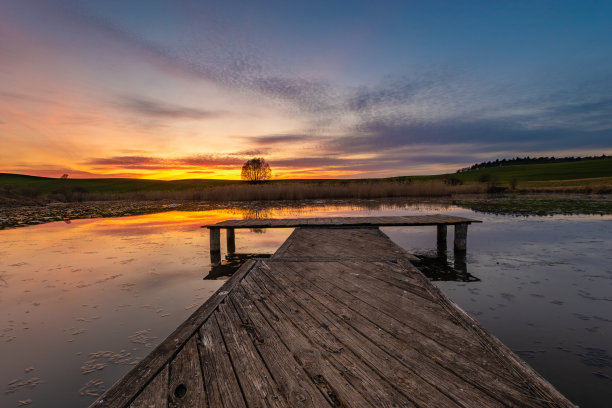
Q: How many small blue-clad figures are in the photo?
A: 0